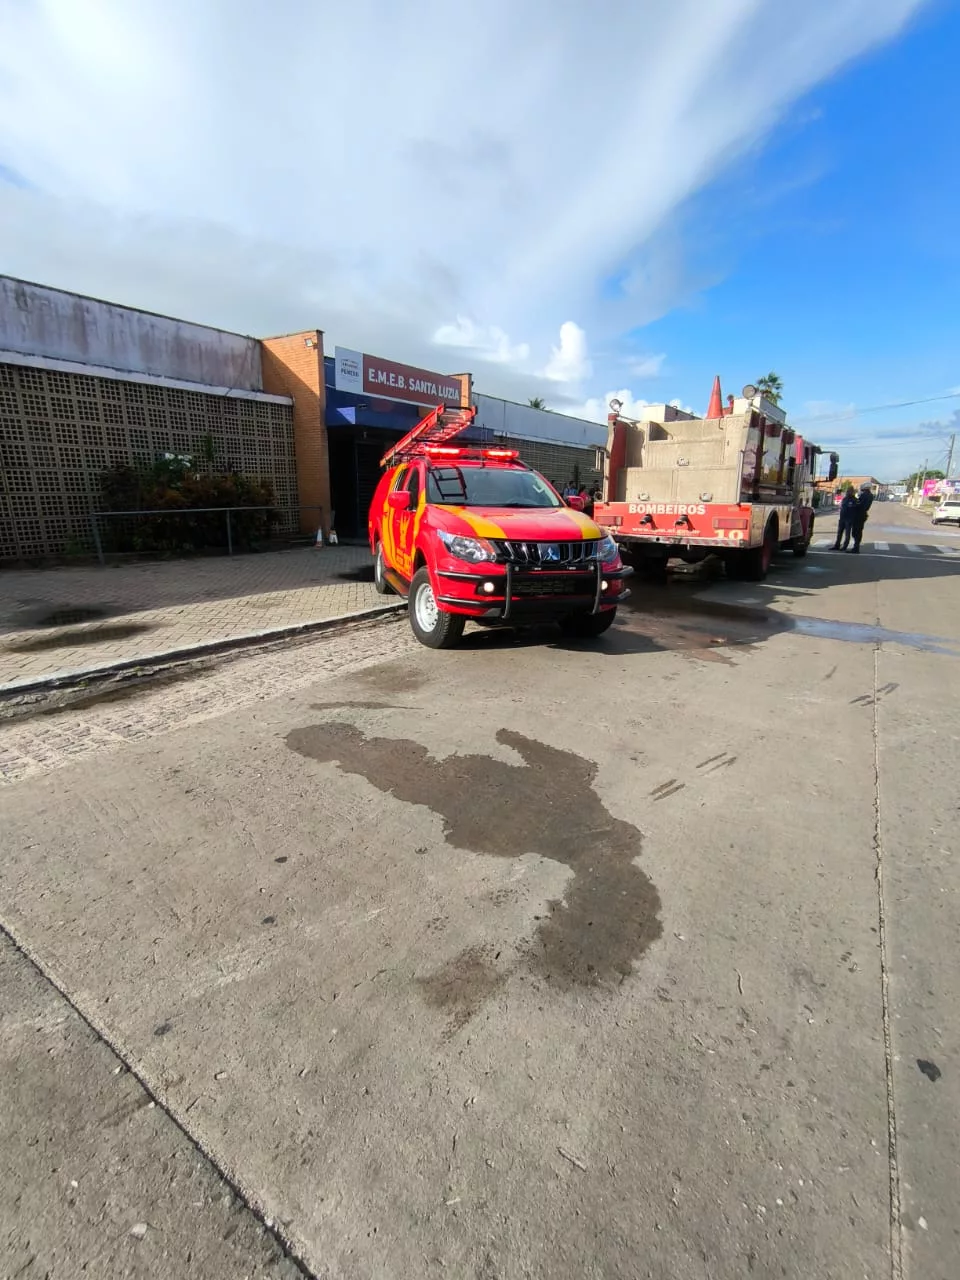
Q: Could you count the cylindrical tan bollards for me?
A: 0